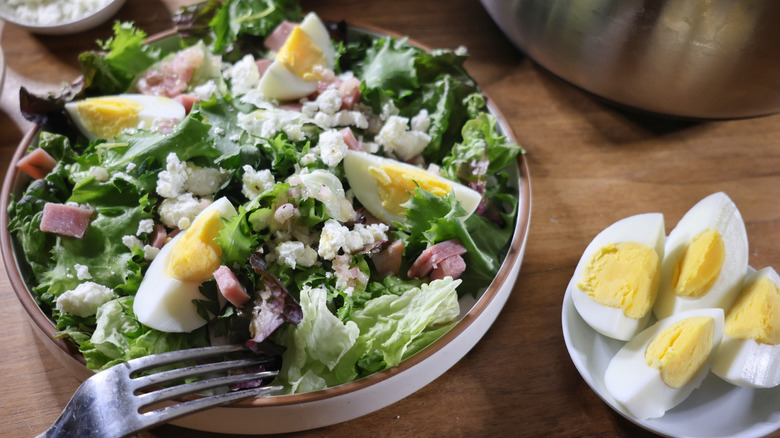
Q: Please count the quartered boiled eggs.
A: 8